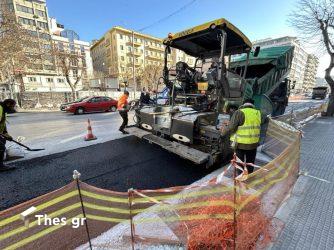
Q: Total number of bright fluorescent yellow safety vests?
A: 2